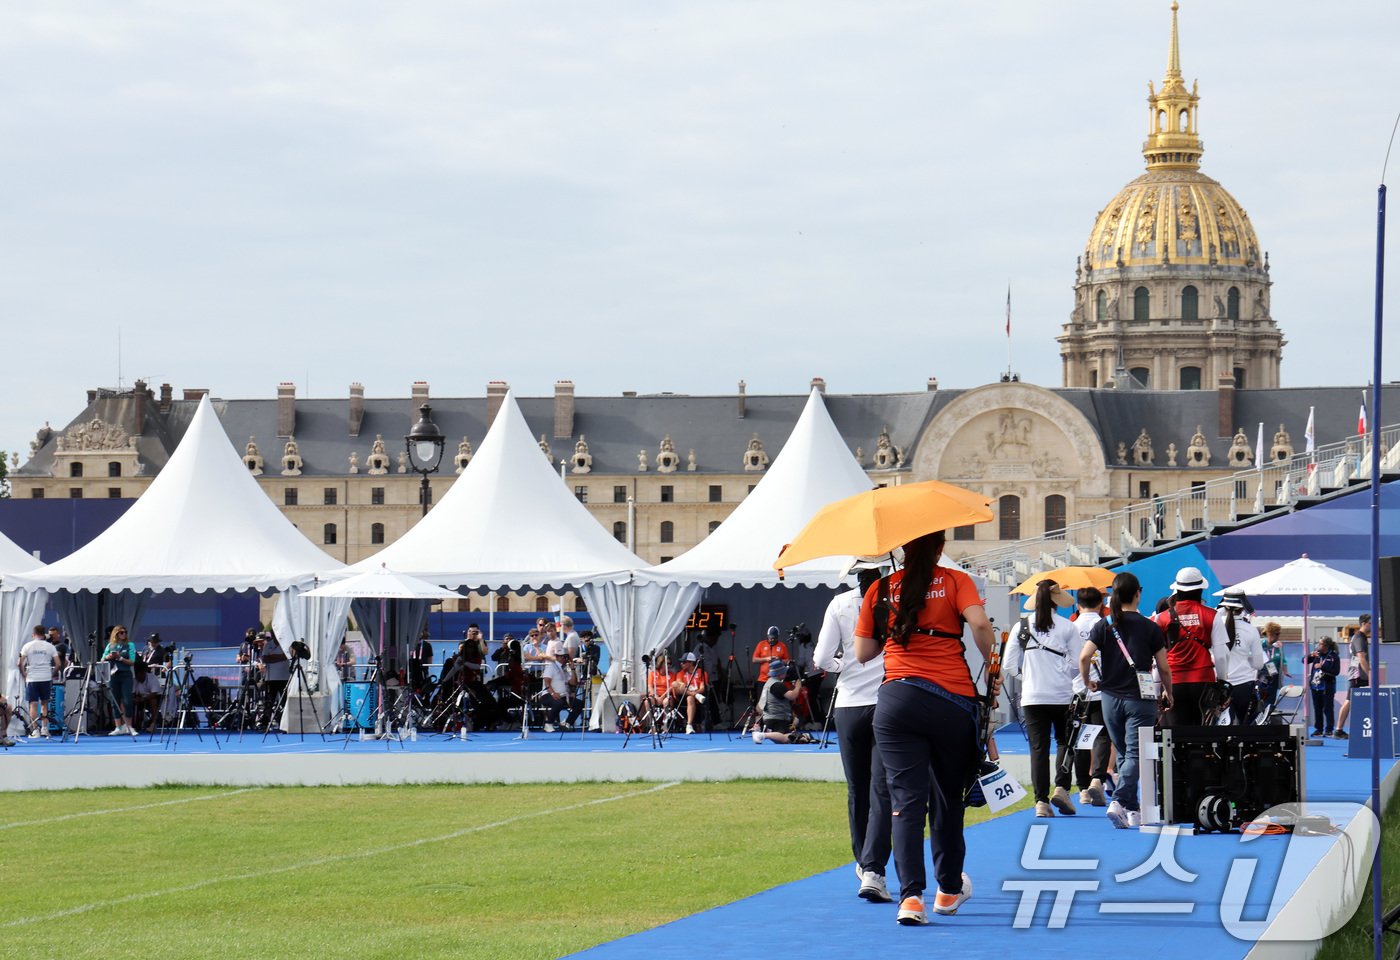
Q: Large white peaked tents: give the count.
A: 3